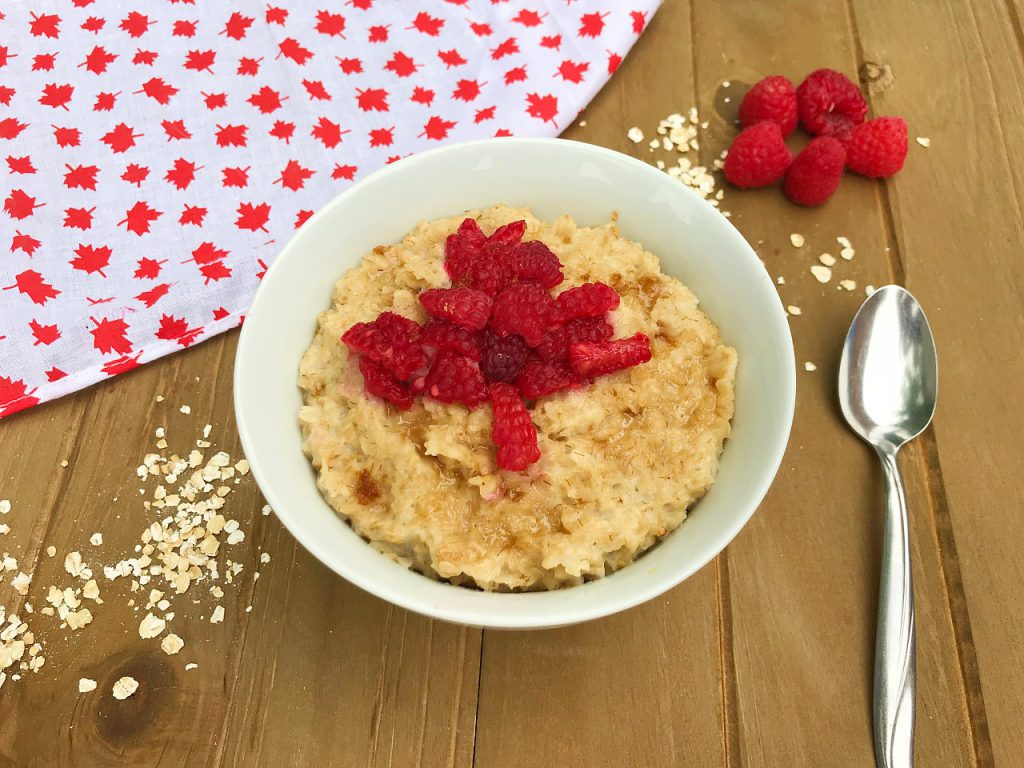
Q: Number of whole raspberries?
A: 5